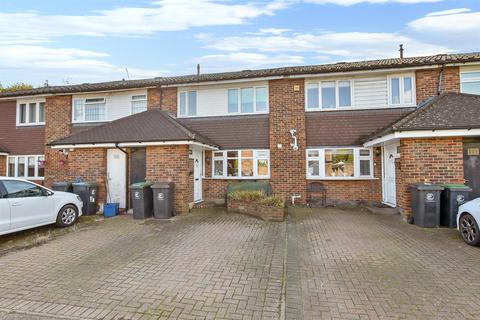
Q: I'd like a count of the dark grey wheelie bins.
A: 6